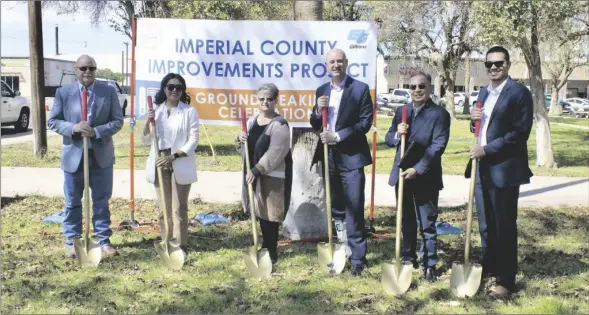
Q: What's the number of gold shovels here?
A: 6